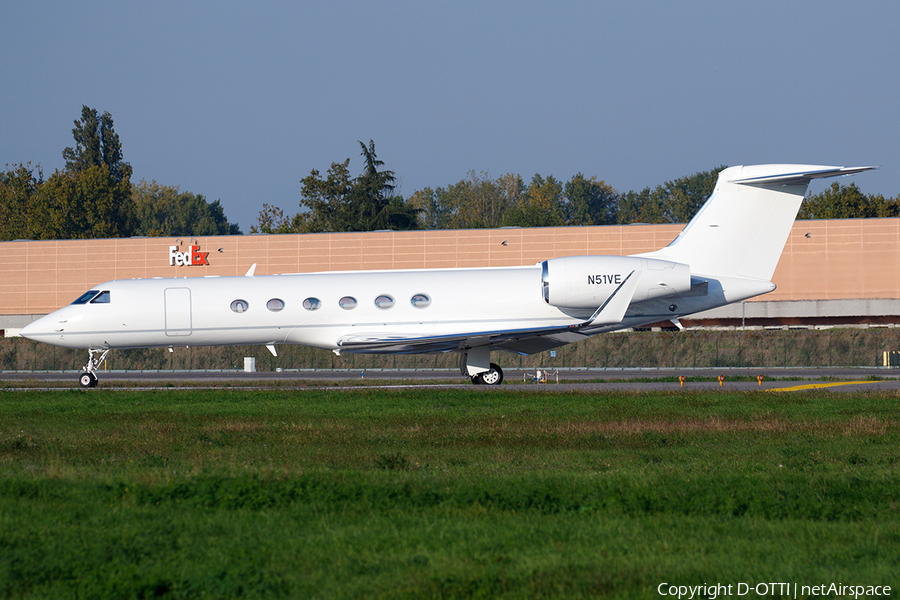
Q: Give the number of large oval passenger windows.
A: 6